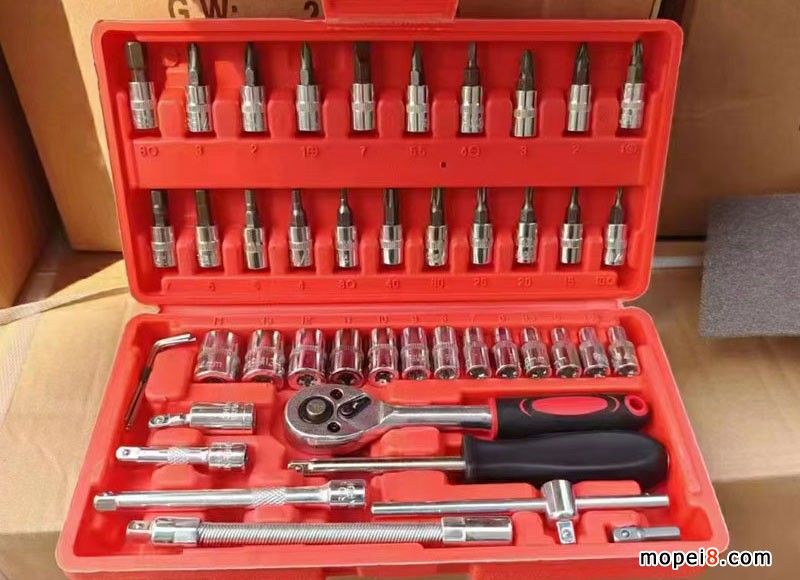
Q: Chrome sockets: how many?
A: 13